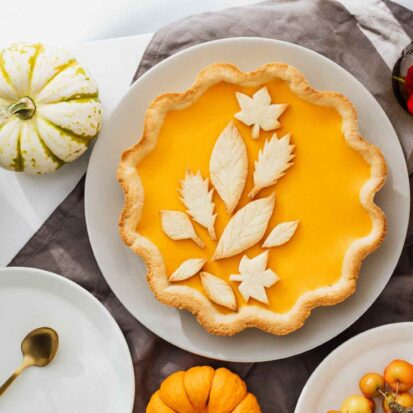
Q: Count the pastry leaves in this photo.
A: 10